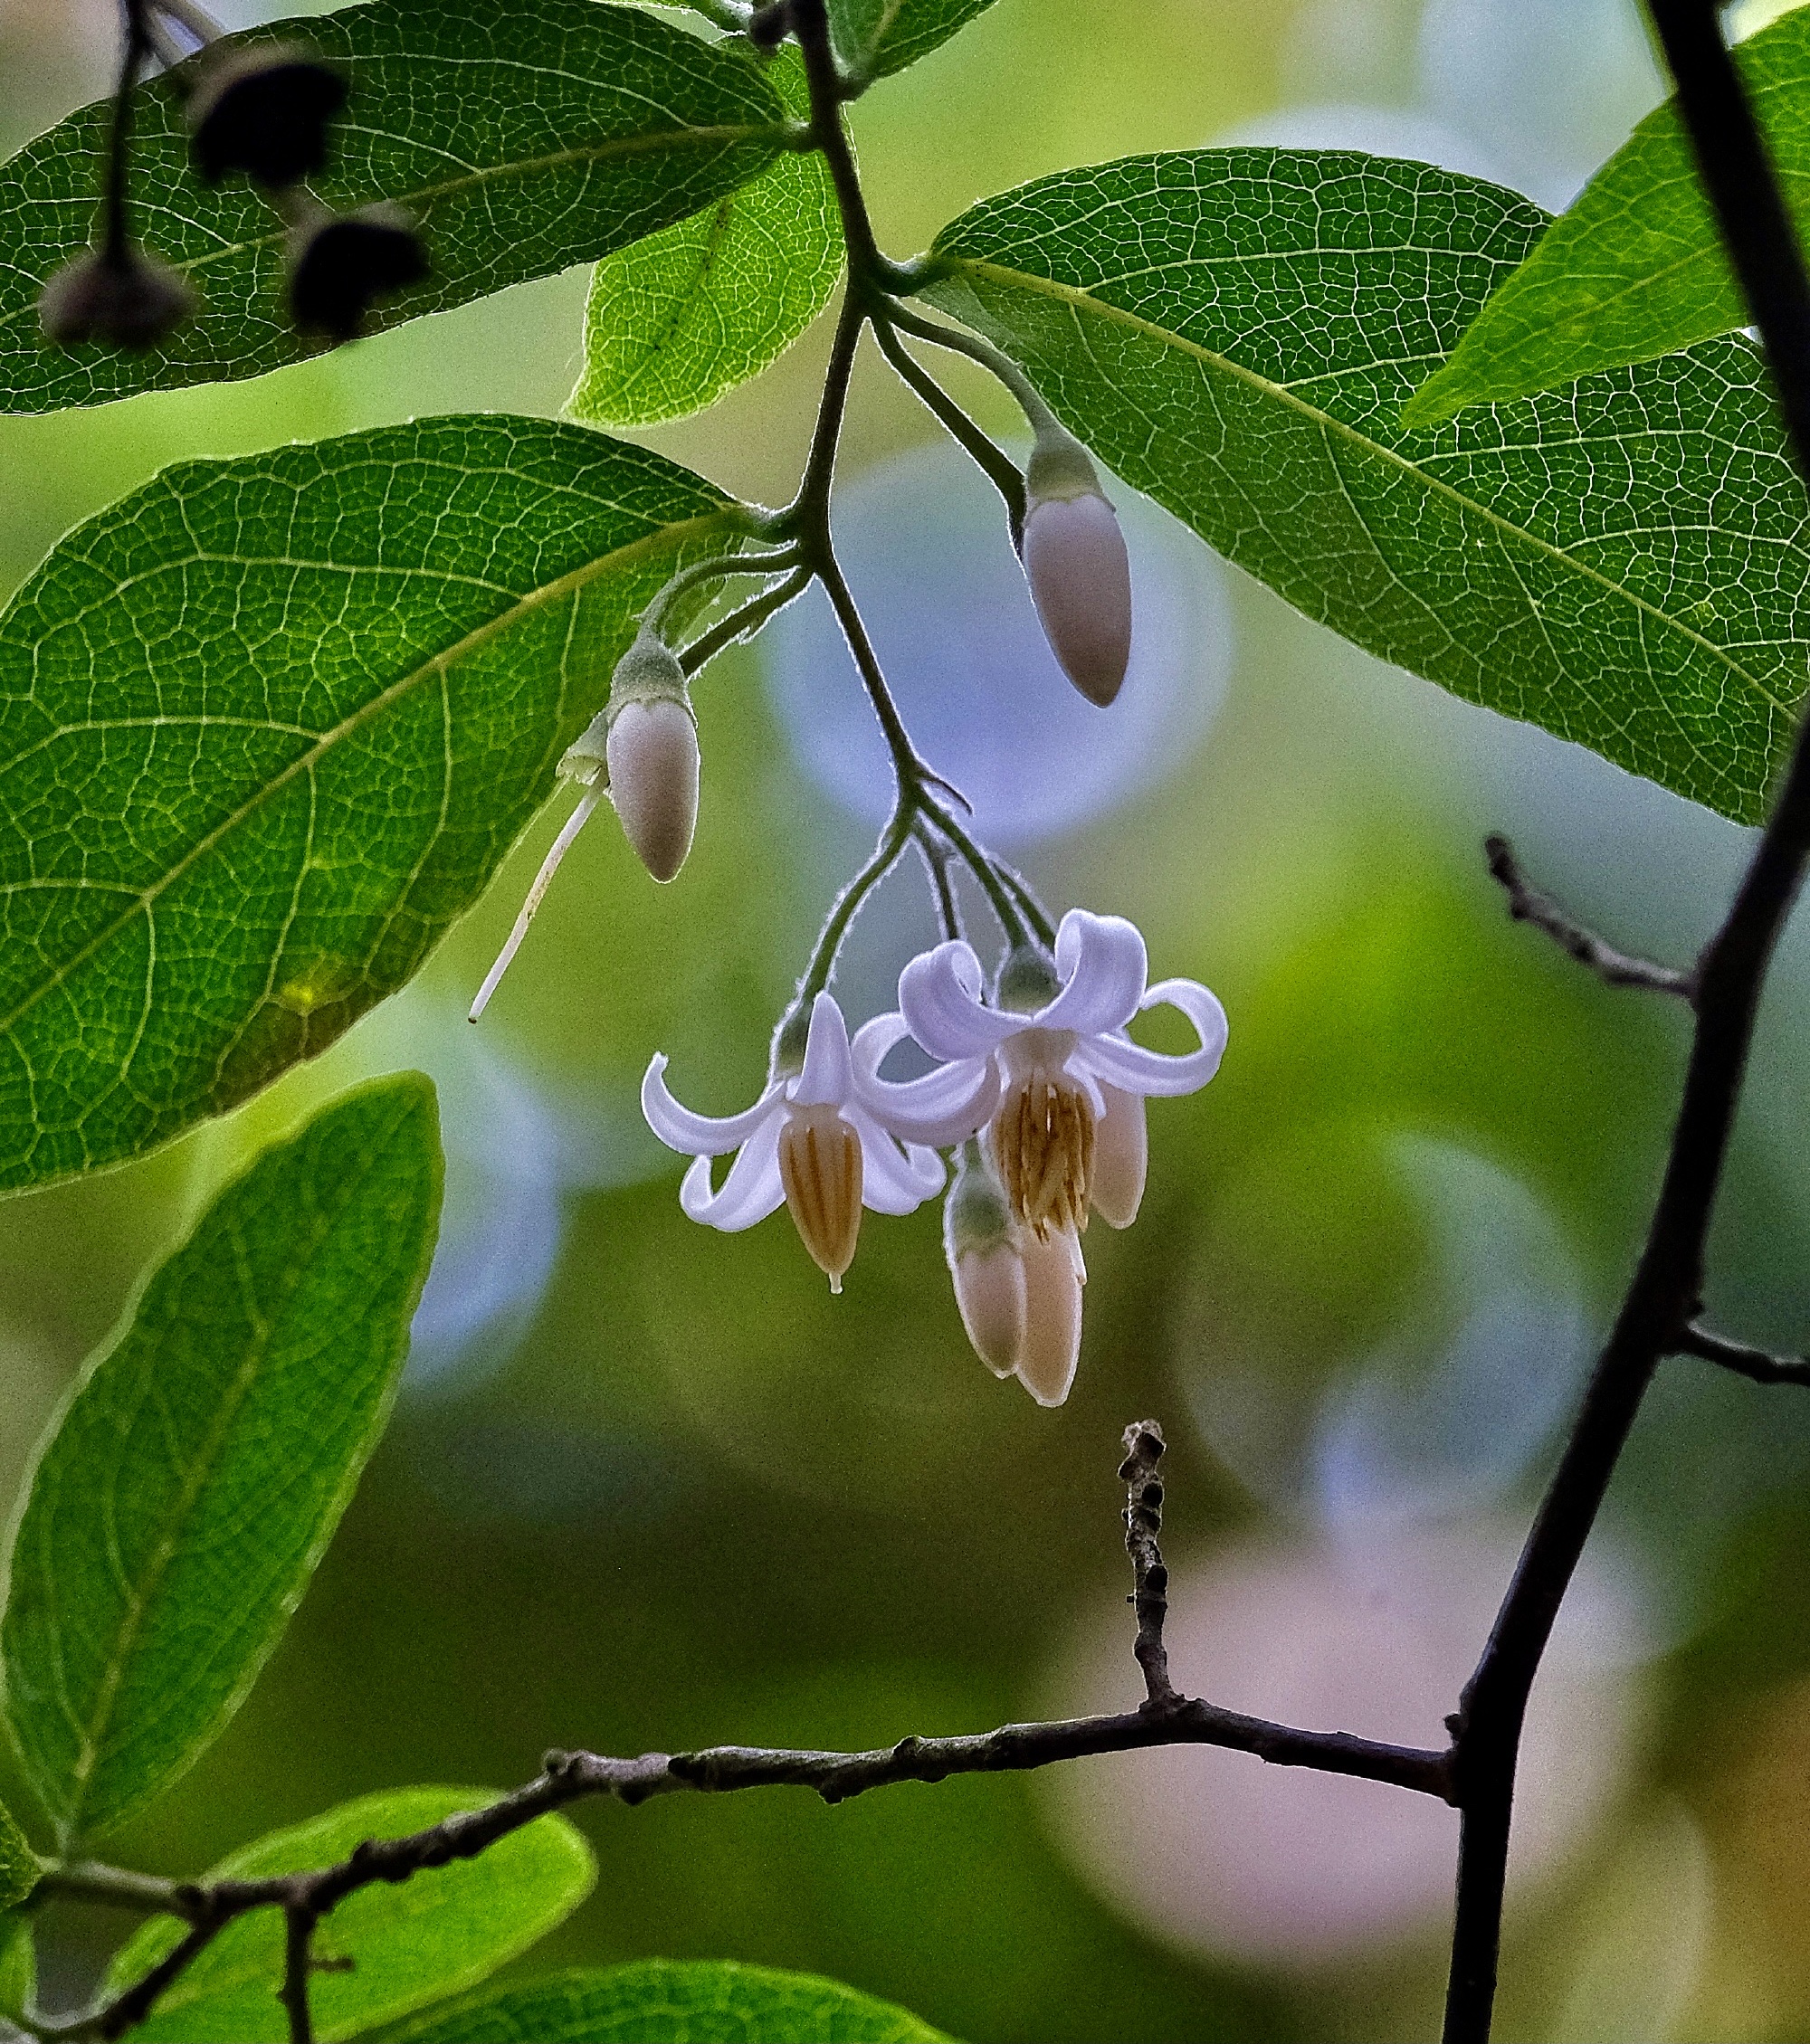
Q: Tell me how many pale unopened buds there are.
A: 5